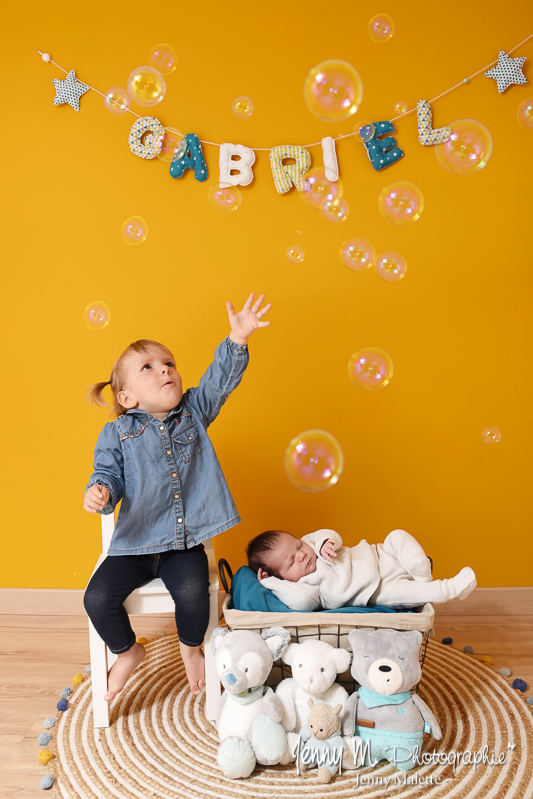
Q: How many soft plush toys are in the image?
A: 4